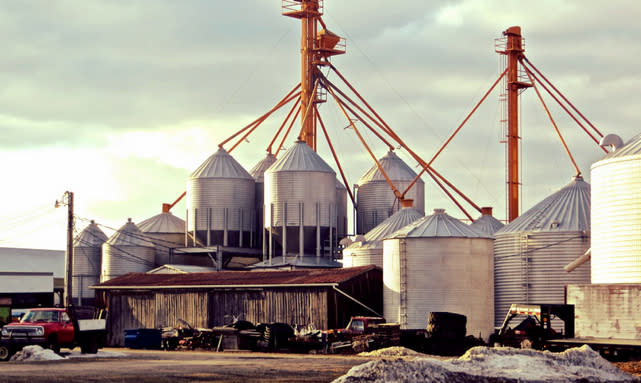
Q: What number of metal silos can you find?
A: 13